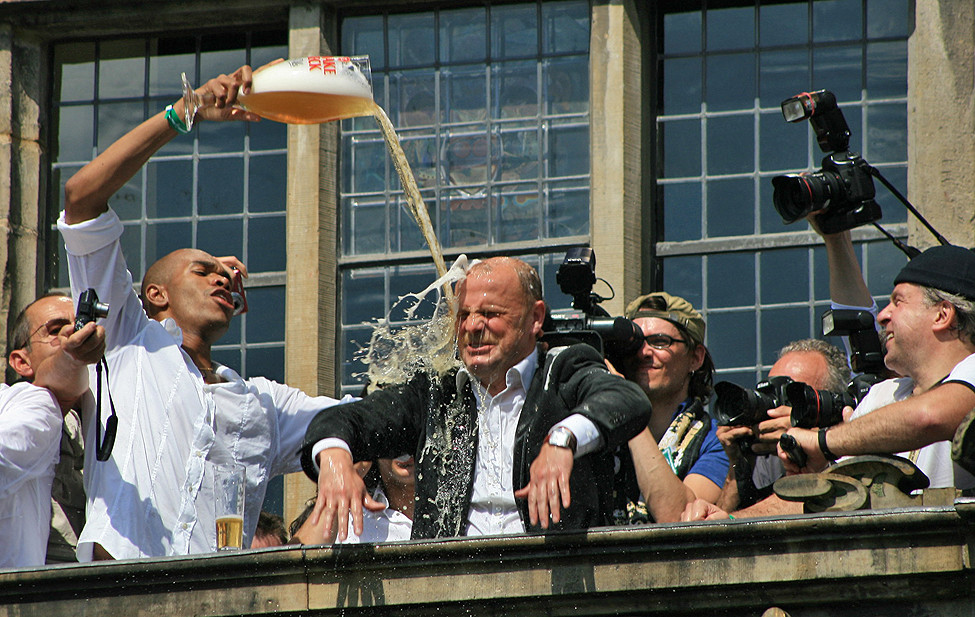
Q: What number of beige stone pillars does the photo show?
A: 4